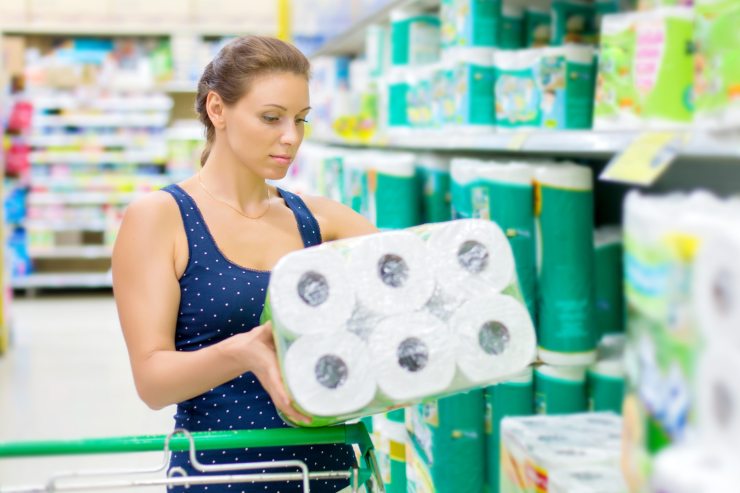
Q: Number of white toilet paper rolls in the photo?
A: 6